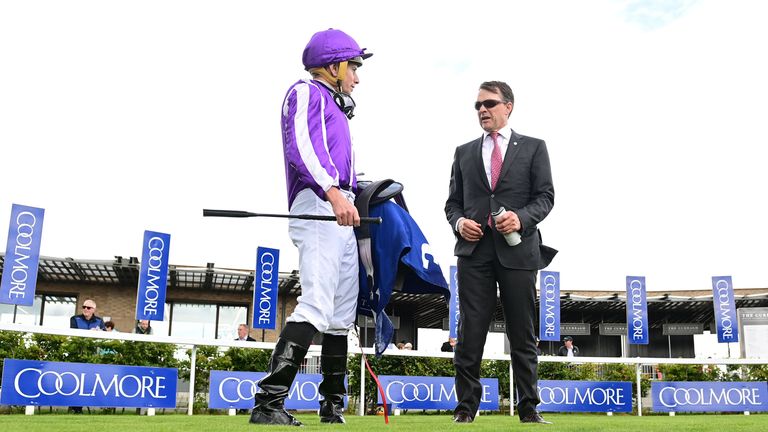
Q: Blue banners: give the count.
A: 12